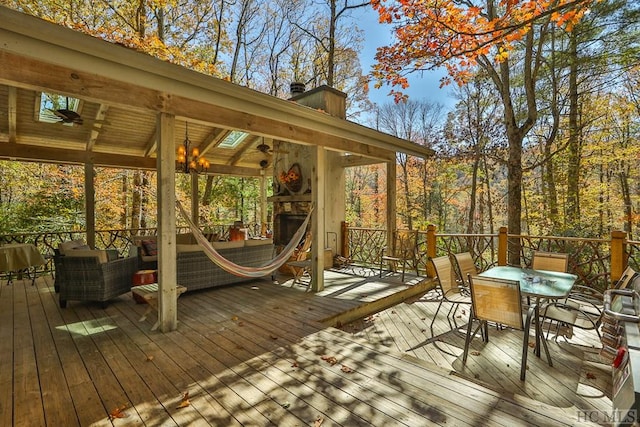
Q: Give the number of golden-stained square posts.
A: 4